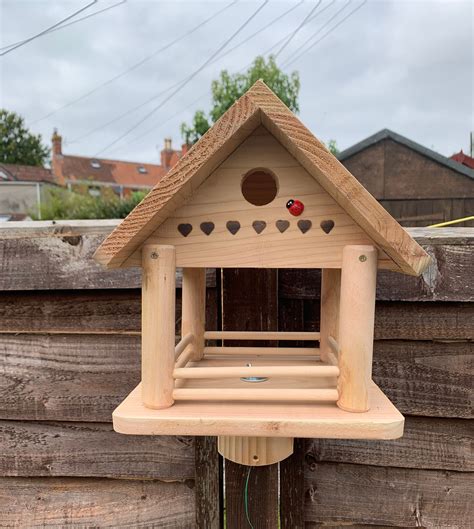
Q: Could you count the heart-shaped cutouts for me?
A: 7